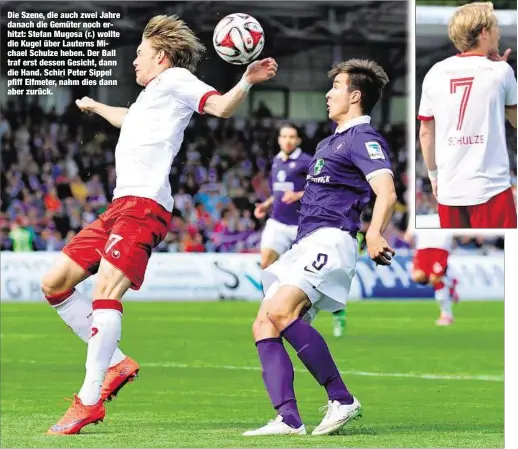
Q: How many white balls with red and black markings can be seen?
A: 1